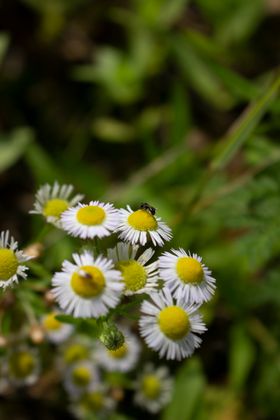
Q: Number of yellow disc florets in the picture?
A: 15